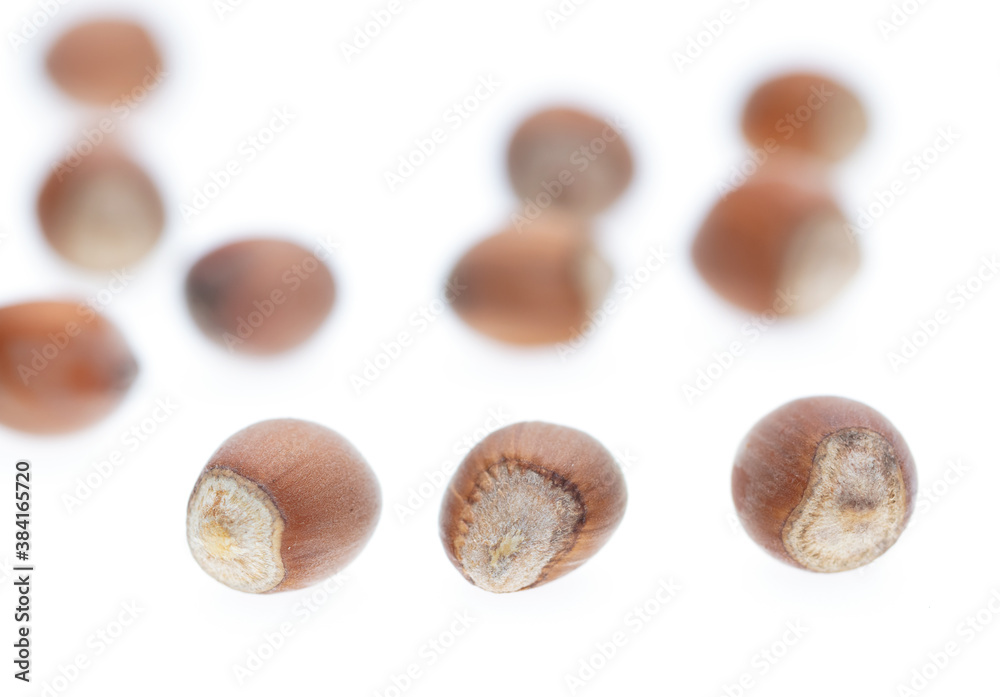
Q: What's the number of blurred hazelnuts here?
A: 8